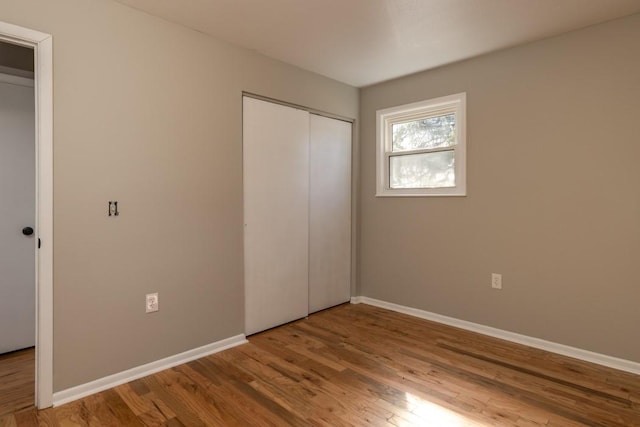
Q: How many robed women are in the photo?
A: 0